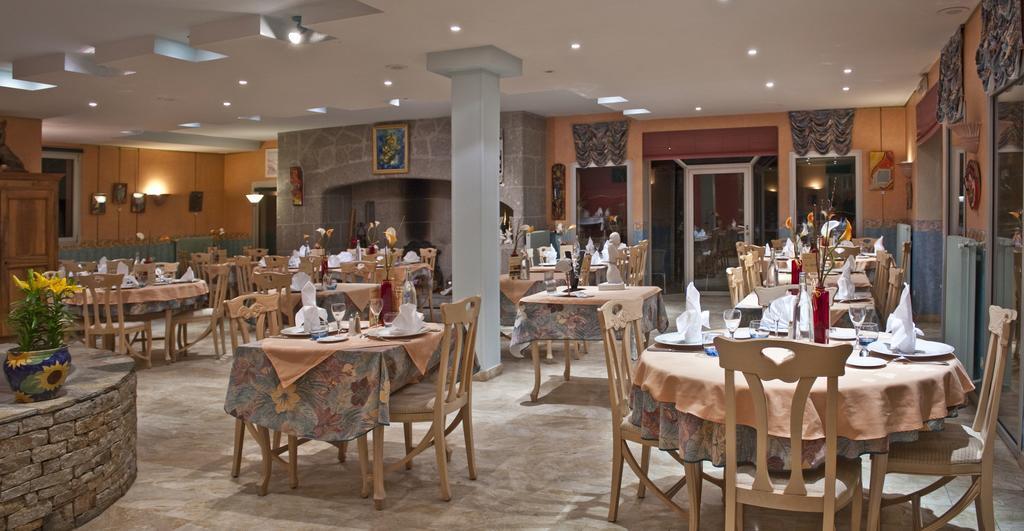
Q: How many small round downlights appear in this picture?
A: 11